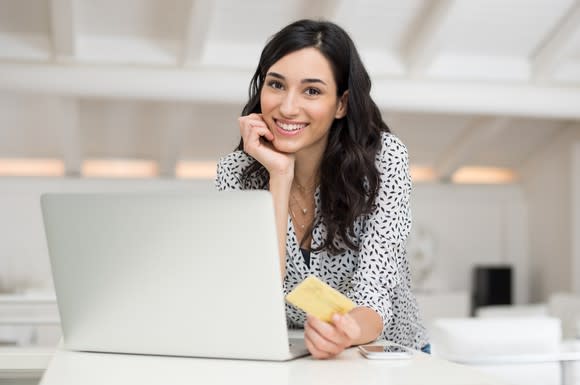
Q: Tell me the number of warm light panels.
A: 5